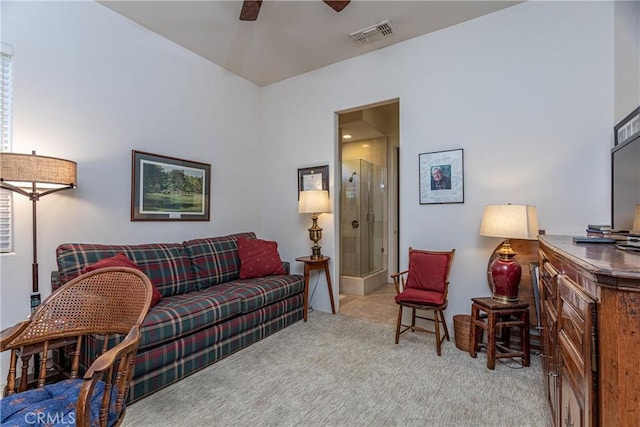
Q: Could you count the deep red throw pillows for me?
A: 2